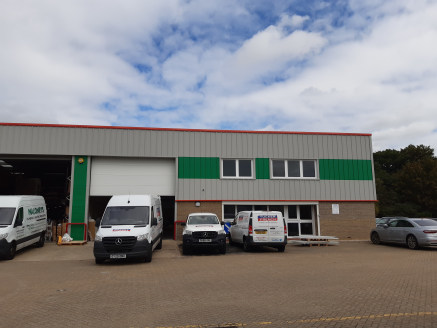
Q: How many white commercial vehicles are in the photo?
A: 4